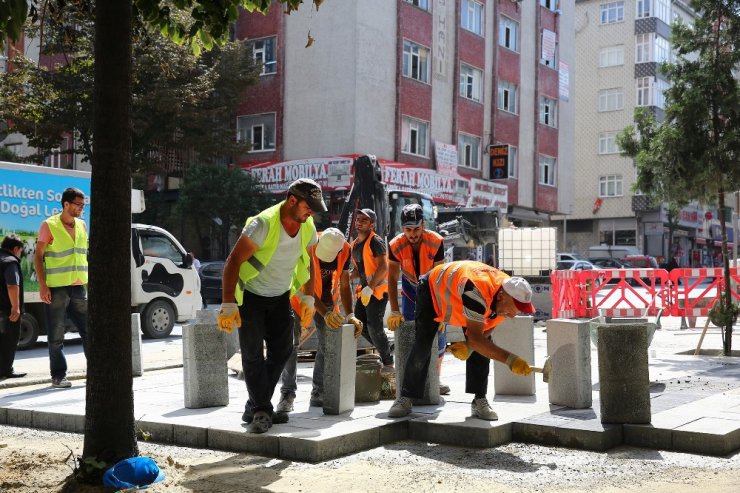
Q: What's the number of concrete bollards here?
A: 7